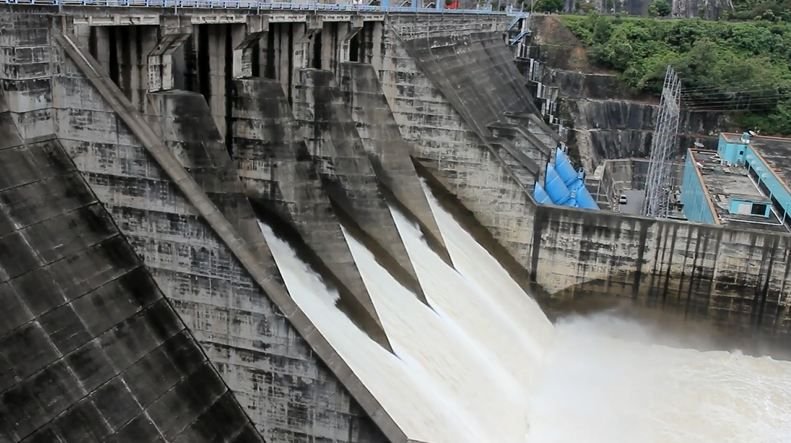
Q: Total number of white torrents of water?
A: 4